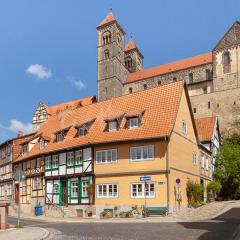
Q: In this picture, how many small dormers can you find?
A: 6